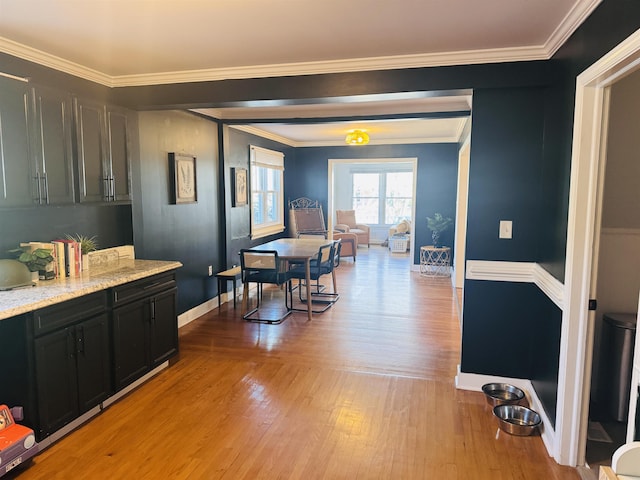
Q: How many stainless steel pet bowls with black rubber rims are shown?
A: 2